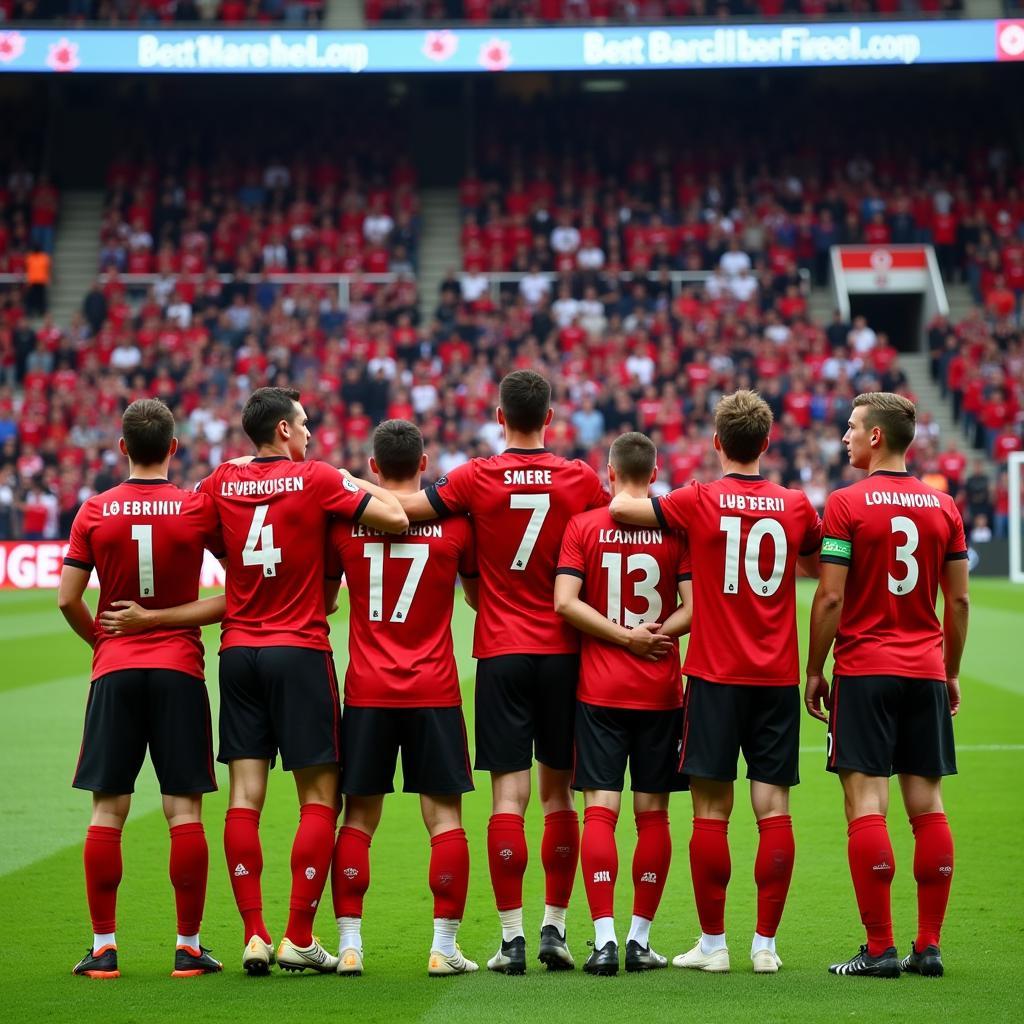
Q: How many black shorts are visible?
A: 7